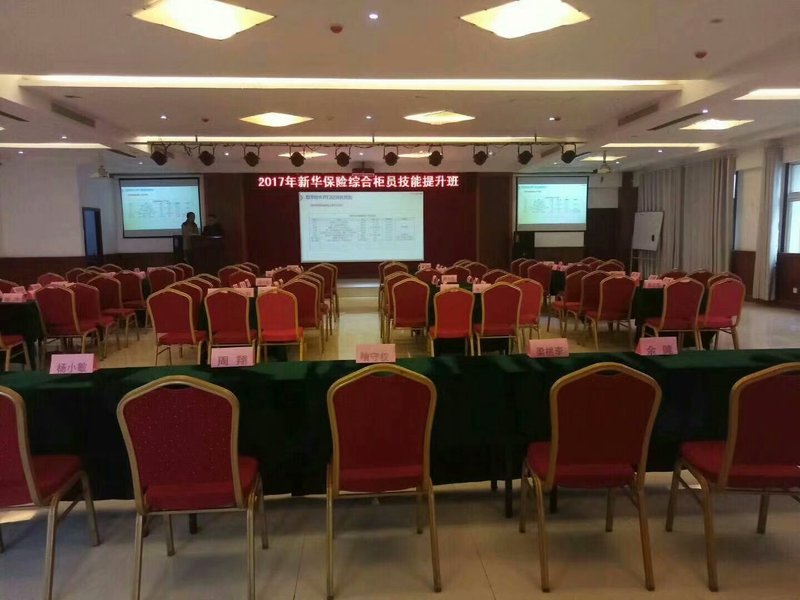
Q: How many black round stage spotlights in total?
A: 10